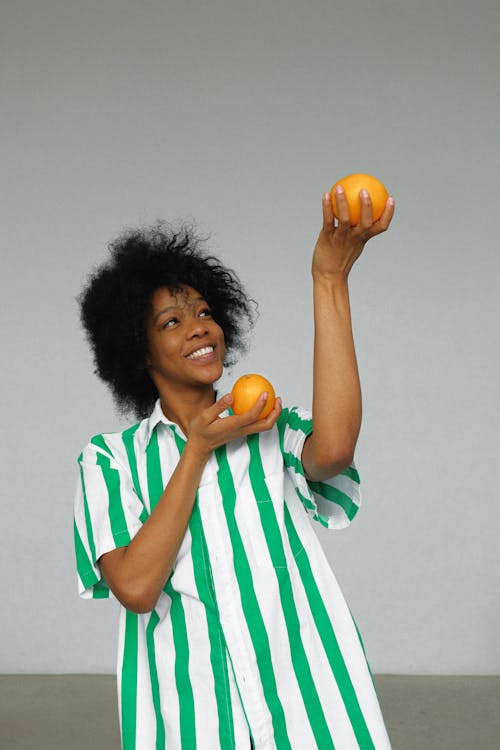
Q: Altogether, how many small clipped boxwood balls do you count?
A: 0